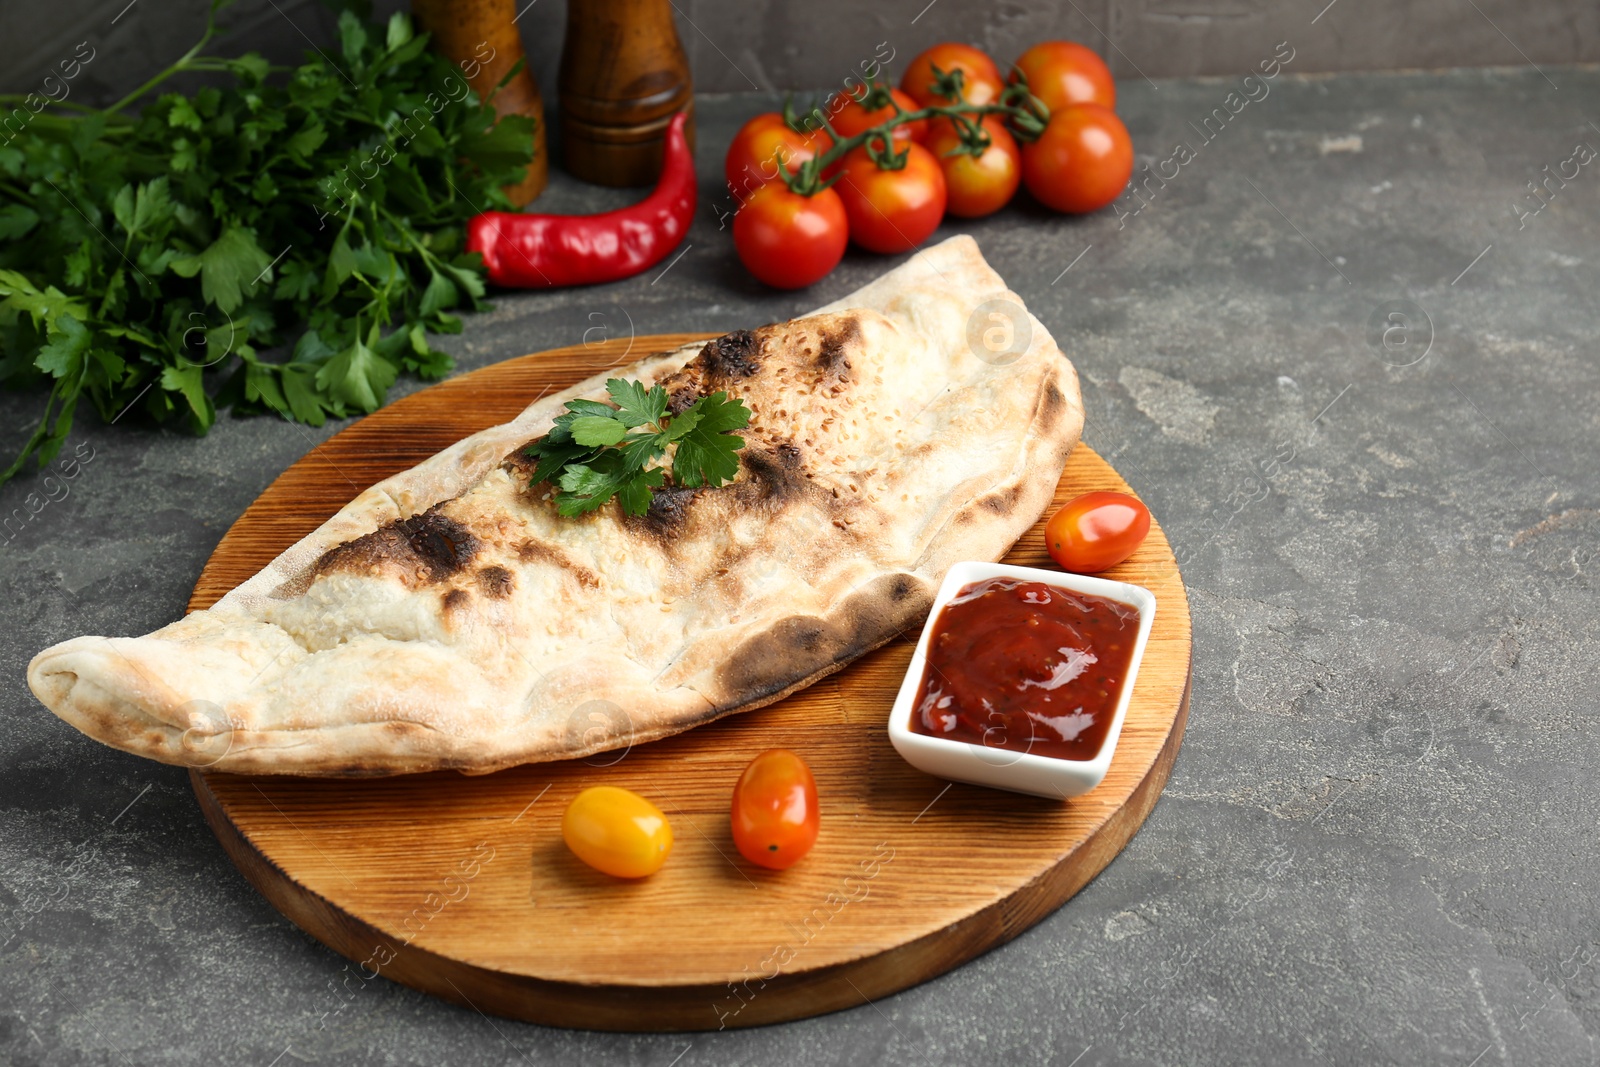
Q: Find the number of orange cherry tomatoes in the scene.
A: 2